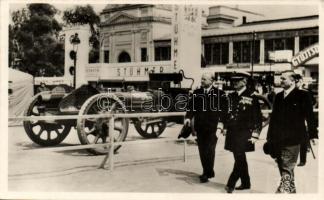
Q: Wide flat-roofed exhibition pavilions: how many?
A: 1